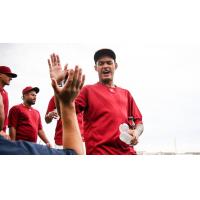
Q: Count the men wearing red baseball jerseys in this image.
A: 4